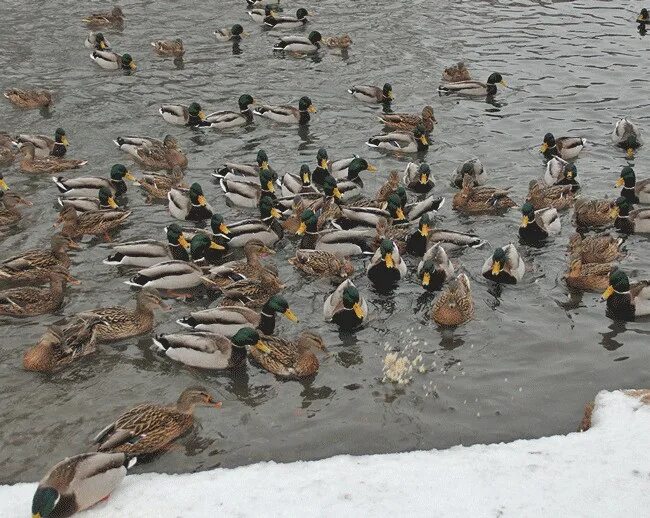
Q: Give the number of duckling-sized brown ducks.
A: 0